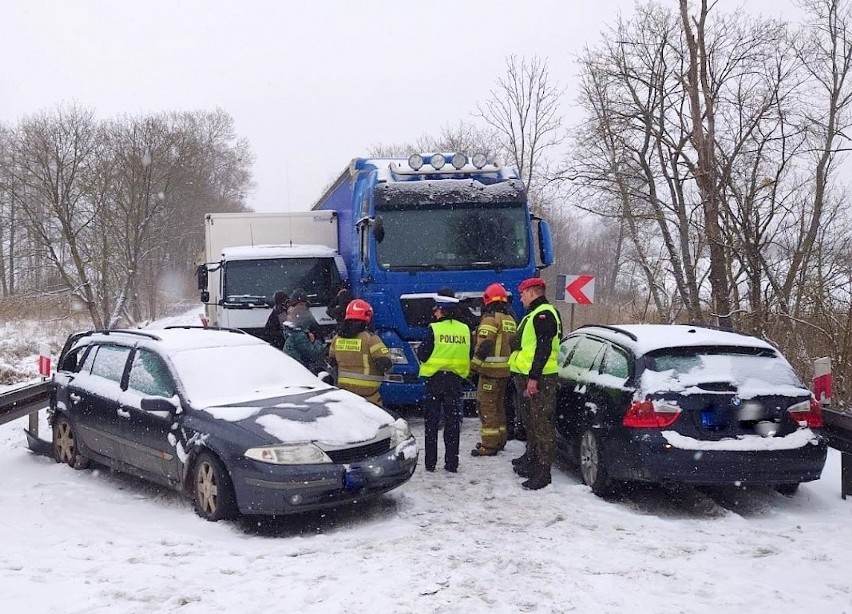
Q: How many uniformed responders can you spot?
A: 4